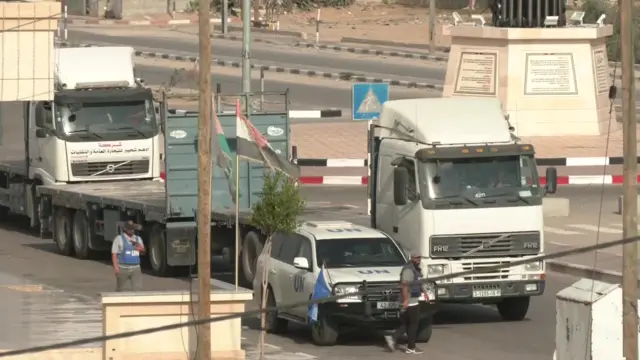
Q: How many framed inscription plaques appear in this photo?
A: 3